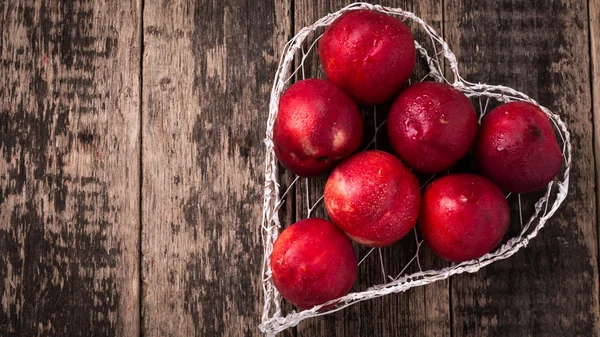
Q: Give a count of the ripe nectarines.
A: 7